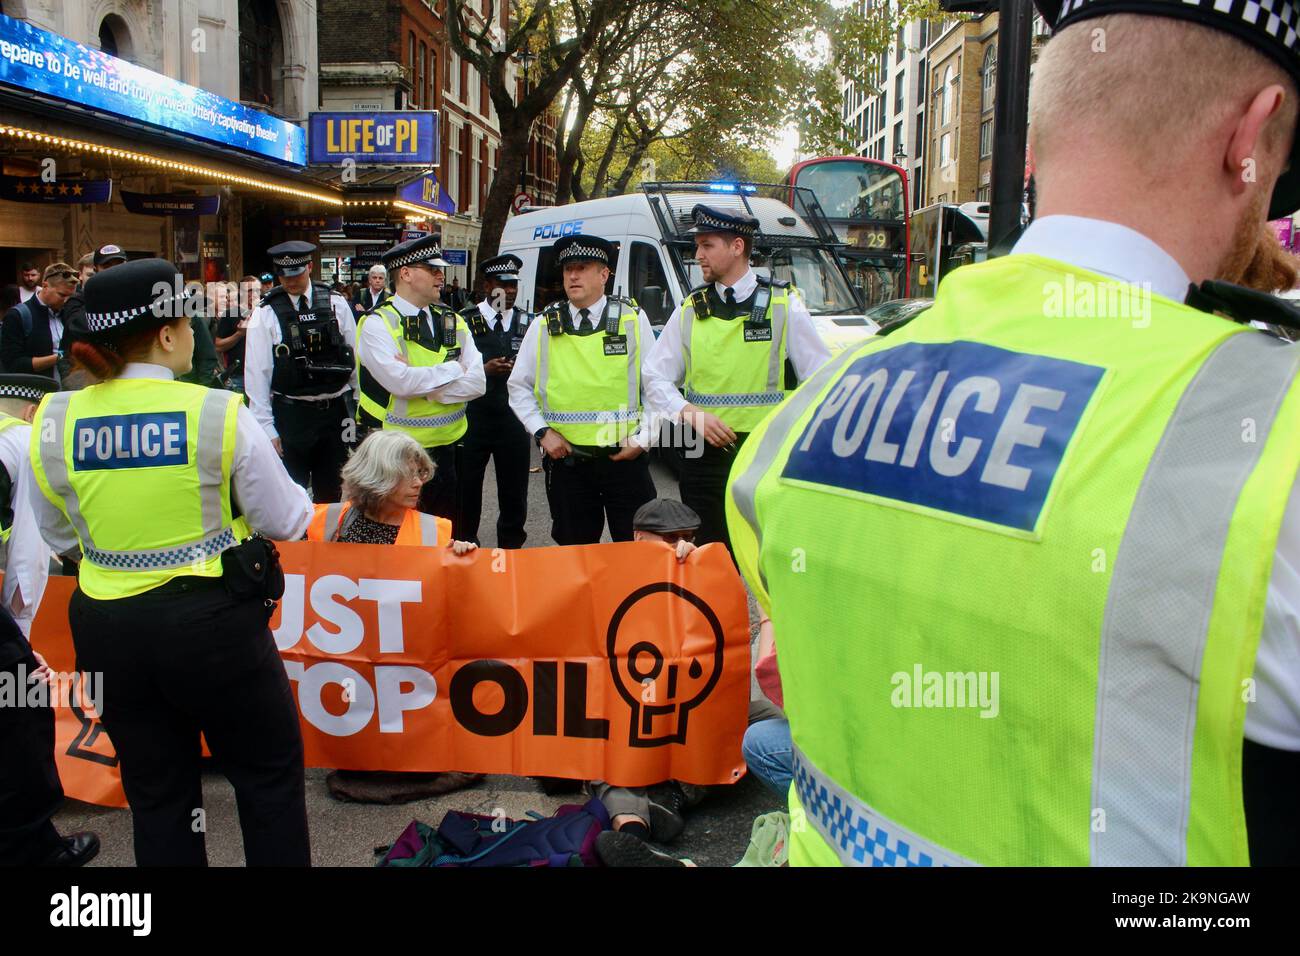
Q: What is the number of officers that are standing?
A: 8